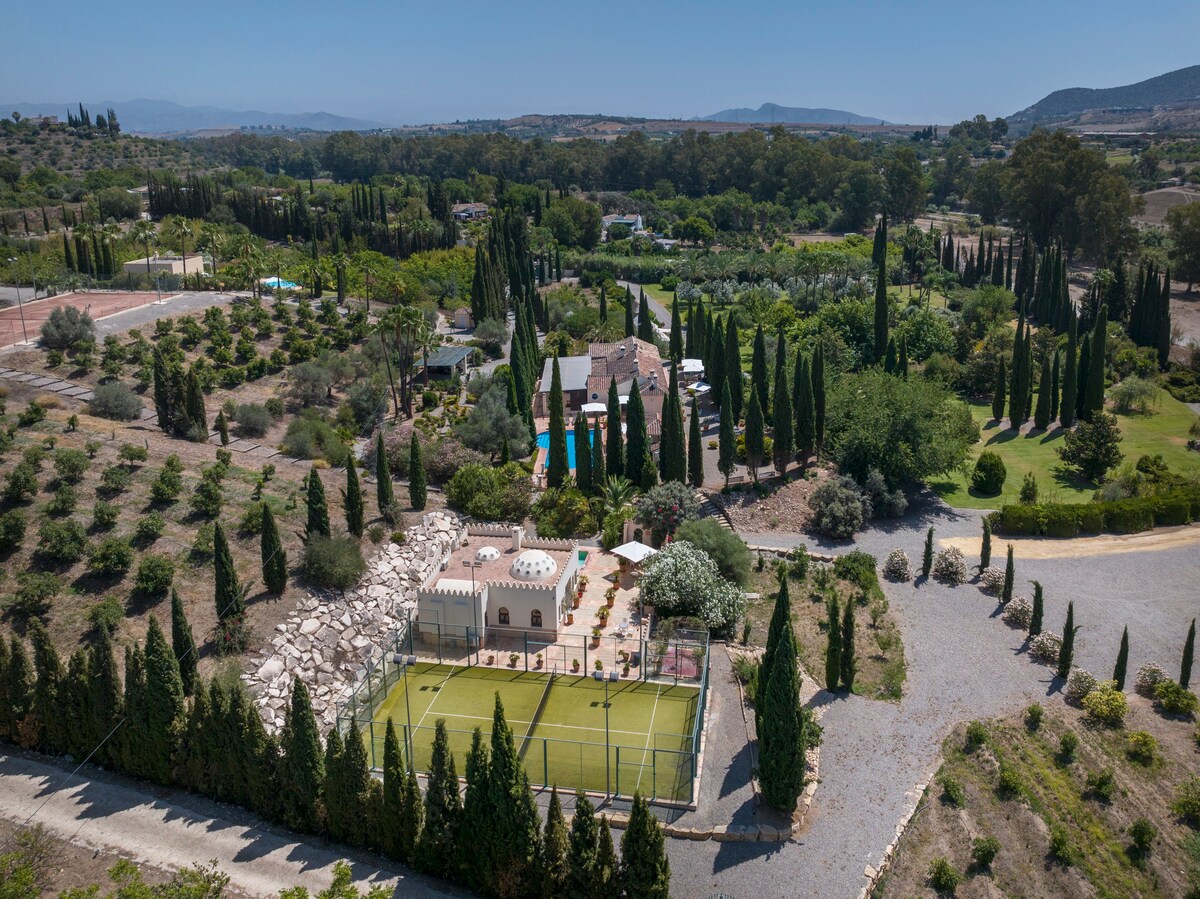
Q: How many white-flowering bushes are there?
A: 8